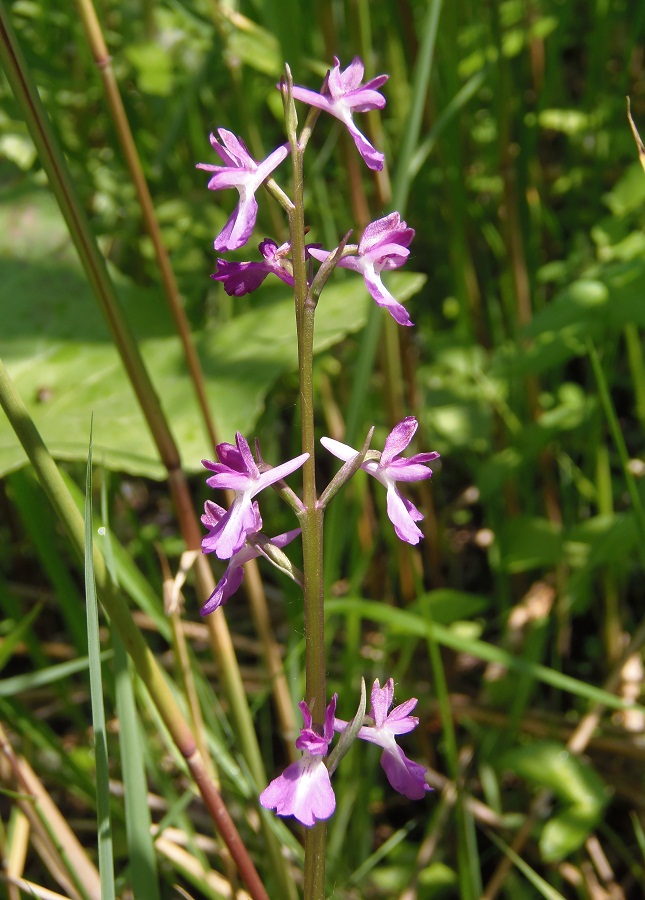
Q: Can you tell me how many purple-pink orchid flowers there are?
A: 9